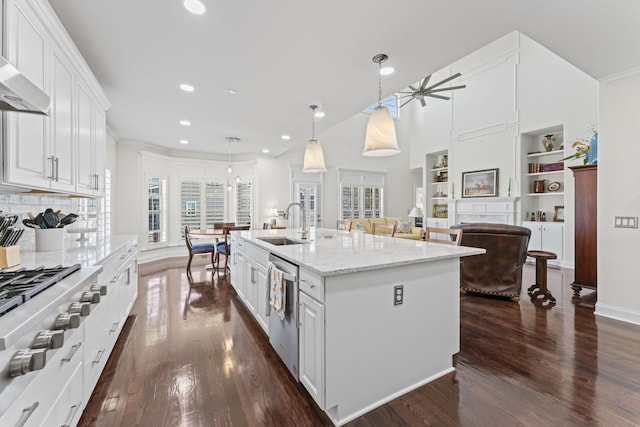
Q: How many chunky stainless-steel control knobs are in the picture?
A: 6